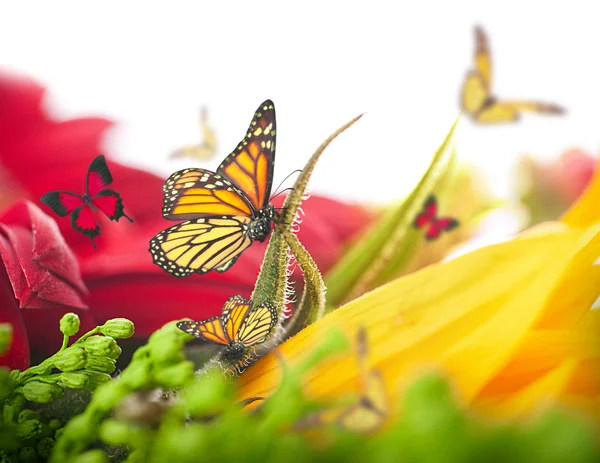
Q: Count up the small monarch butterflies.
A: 1